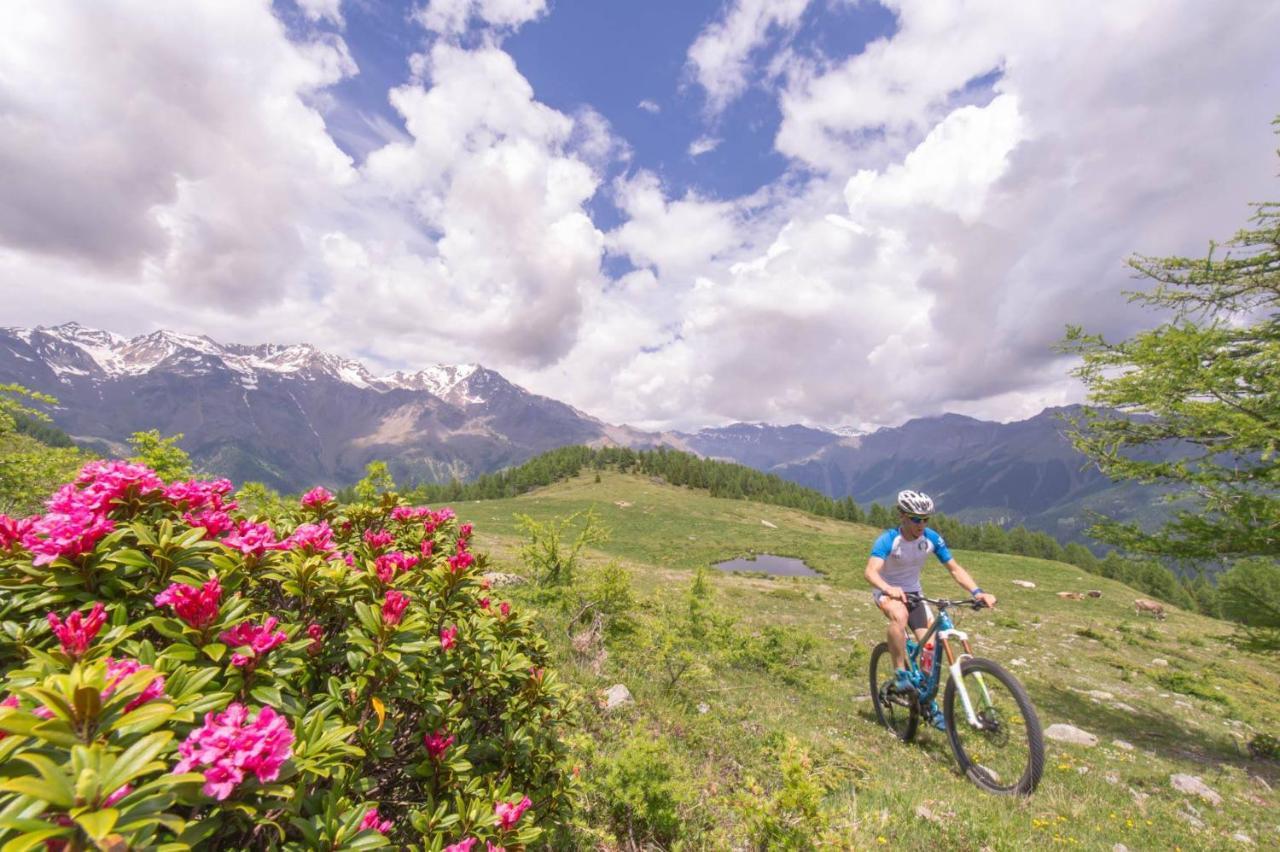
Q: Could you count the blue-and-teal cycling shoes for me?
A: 2